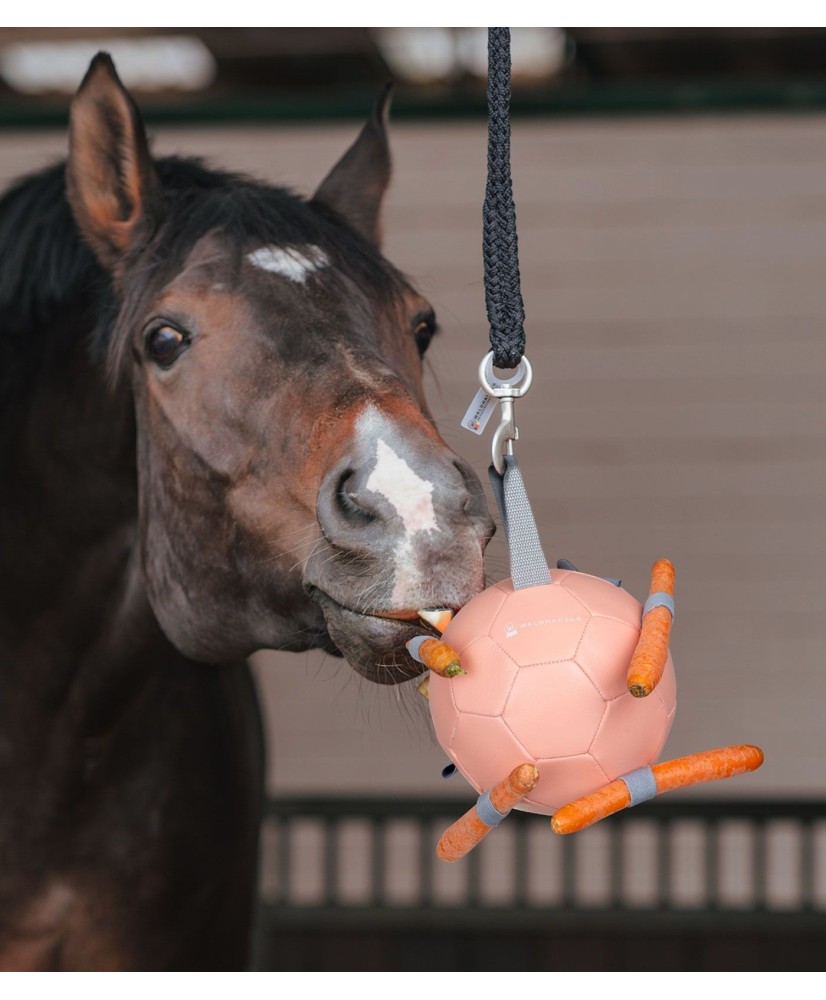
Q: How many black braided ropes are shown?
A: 1